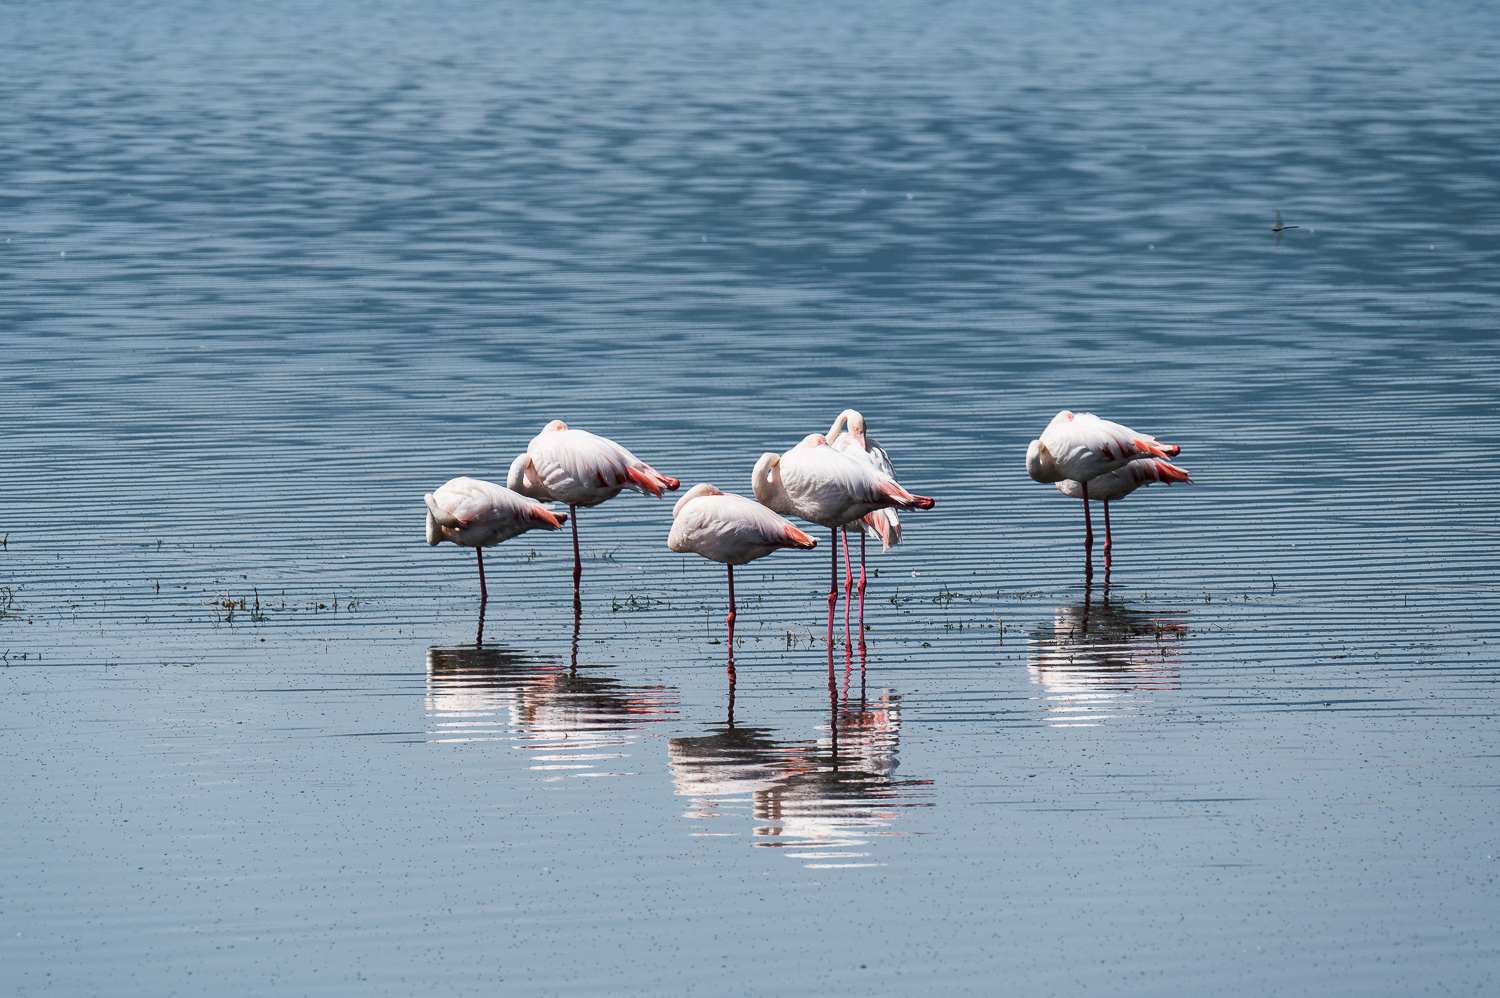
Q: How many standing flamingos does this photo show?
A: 7